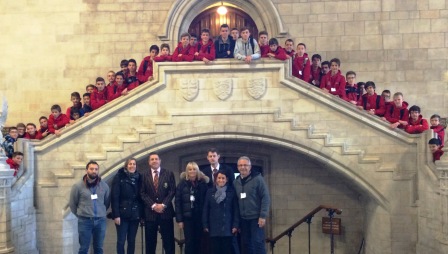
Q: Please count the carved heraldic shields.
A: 3